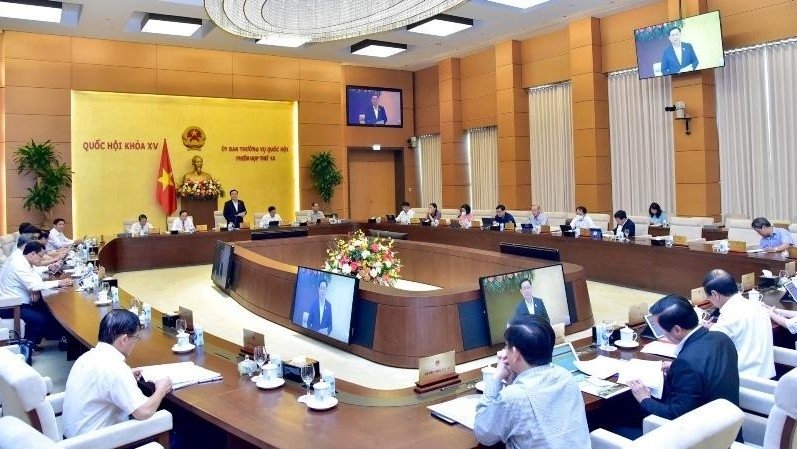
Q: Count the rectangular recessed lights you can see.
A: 6